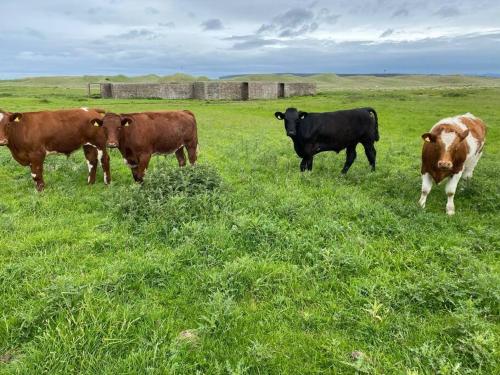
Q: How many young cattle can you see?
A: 4